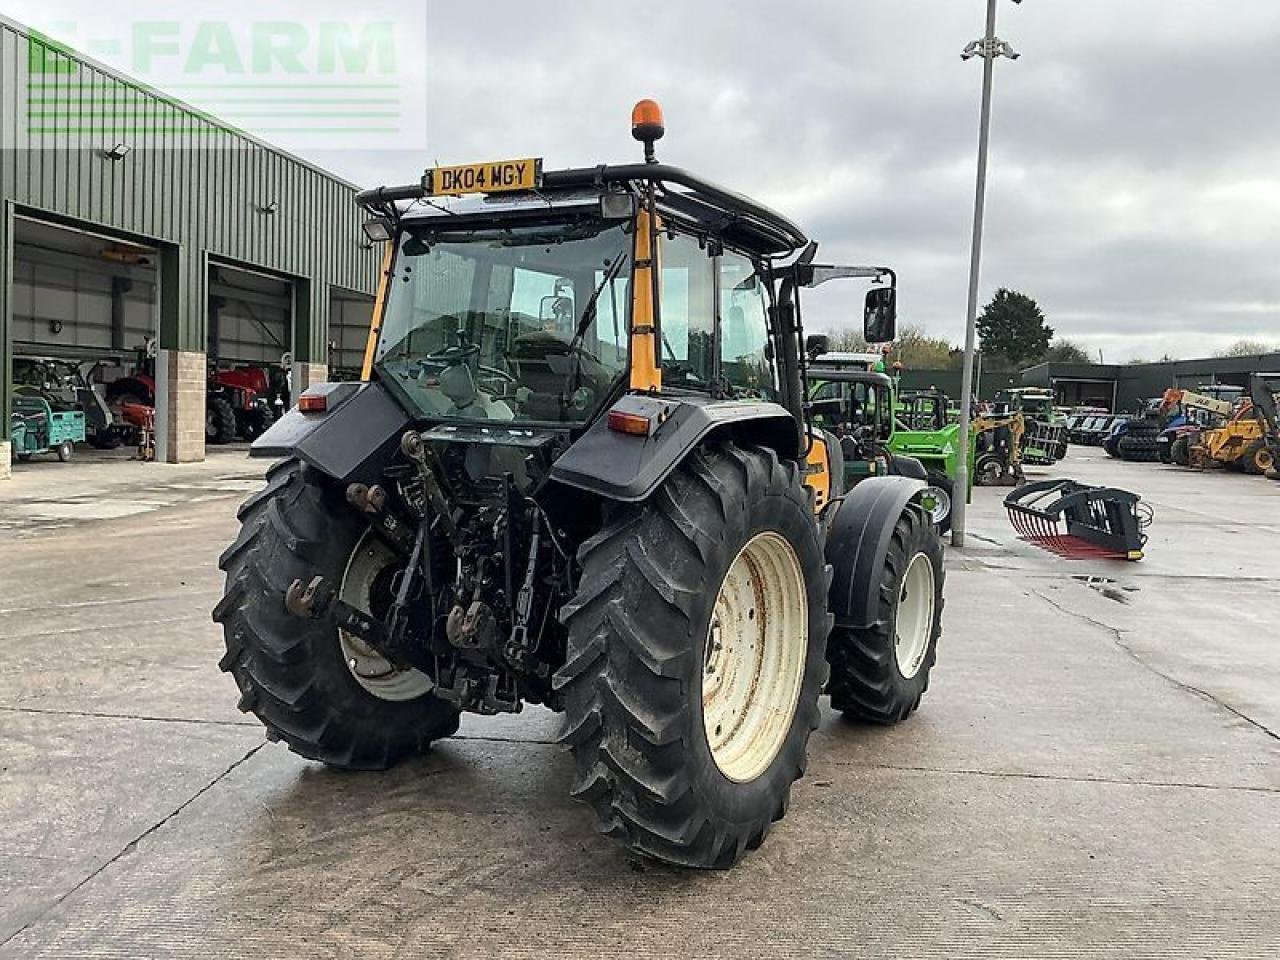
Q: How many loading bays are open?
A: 3